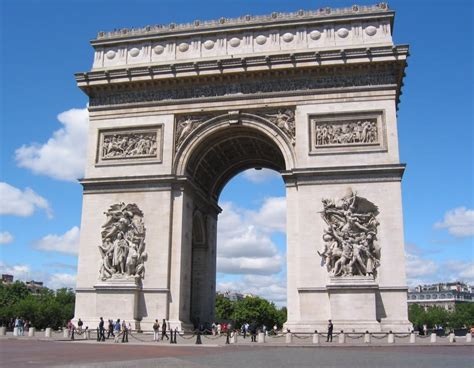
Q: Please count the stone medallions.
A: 11